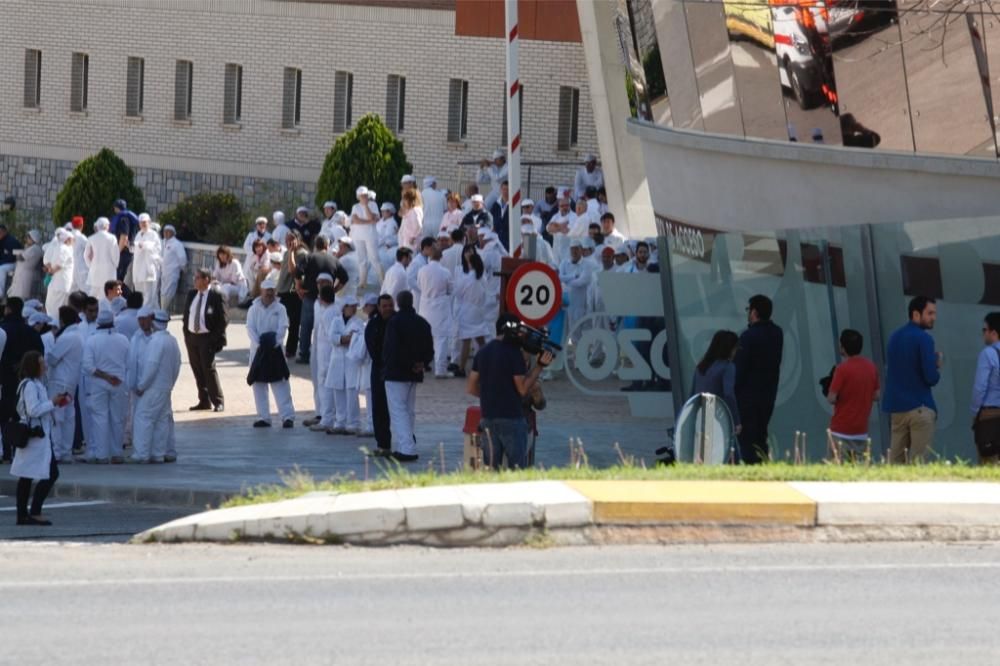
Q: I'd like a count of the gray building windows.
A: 11